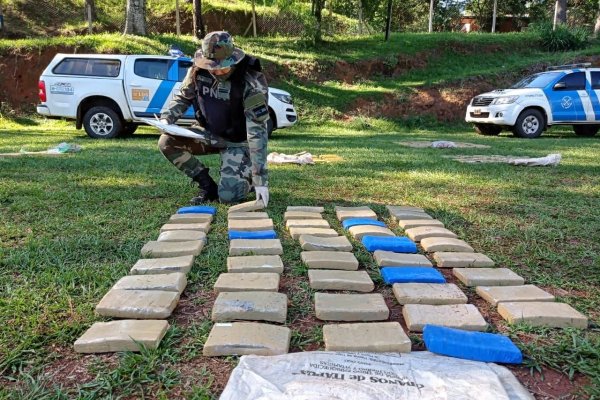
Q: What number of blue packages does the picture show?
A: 6